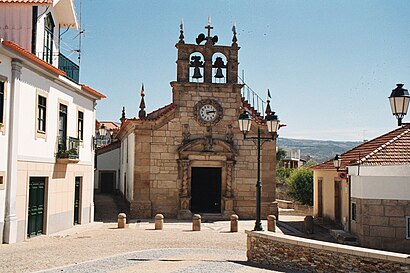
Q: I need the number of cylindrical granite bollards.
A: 6